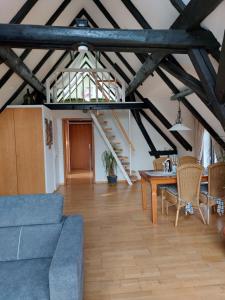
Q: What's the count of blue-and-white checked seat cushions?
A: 2